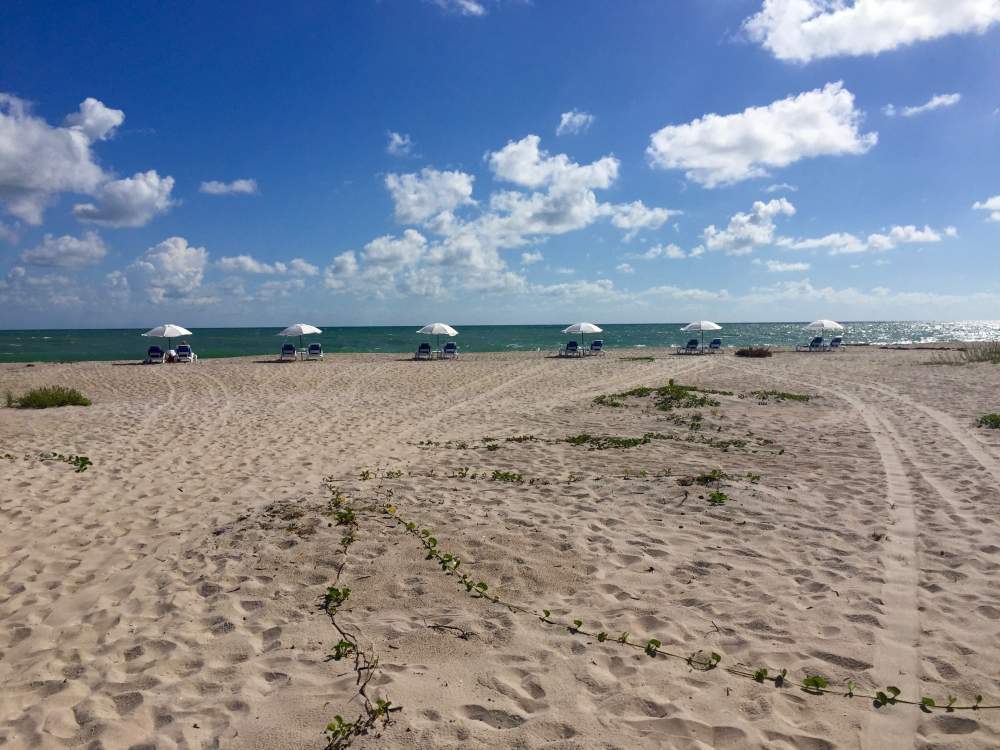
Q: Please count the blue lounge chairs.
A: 12